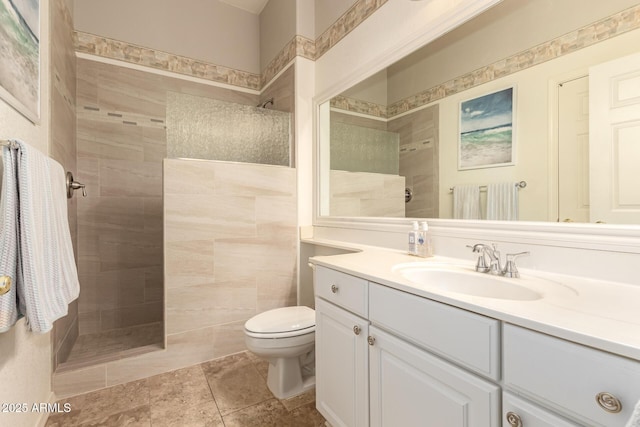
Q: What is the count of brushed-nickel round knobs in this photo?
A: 5